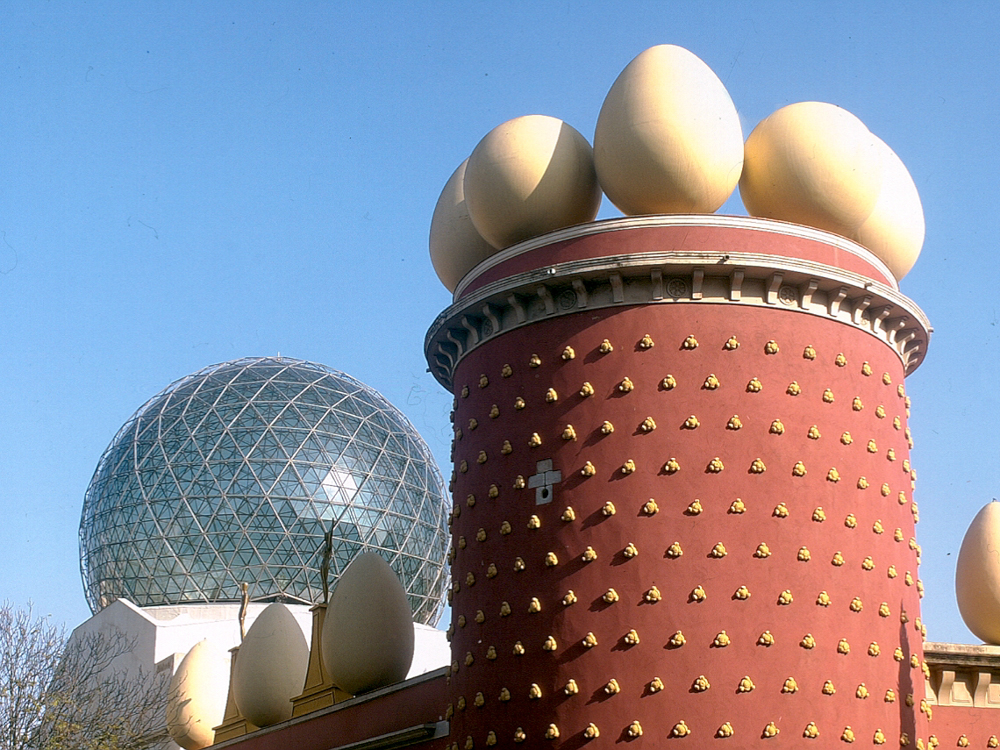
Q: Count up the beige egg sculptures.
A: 9